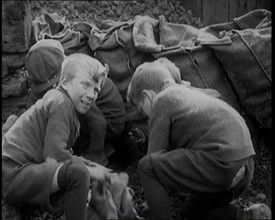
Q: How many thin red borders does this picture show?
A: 0